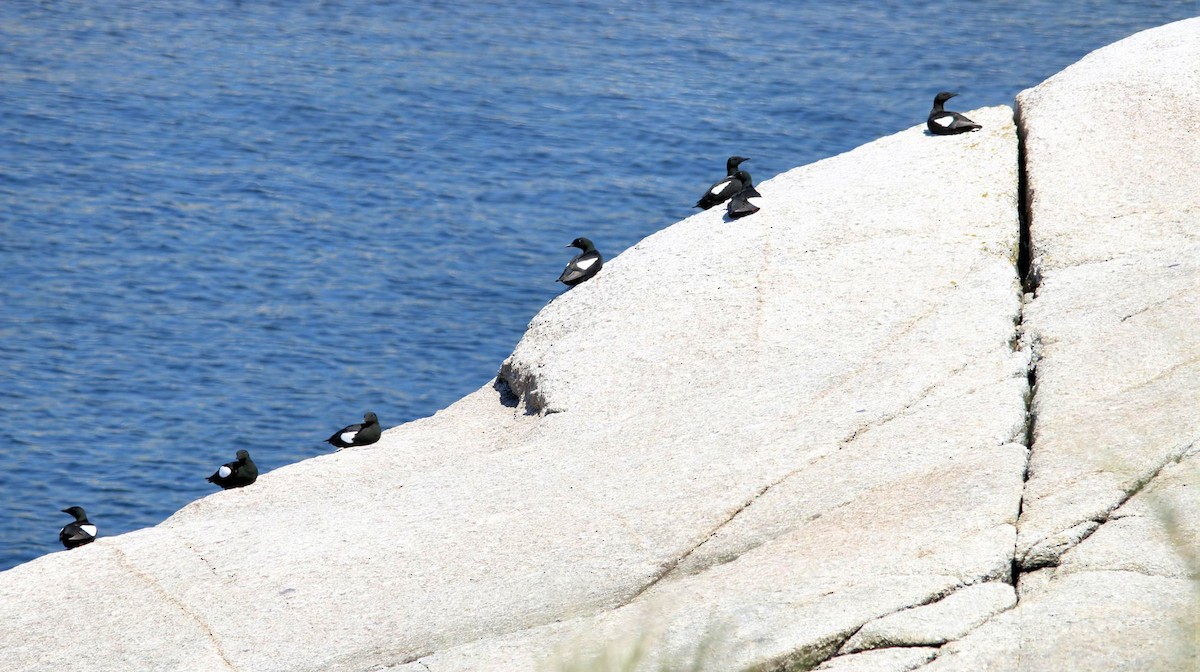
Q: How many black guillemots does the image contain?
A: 7